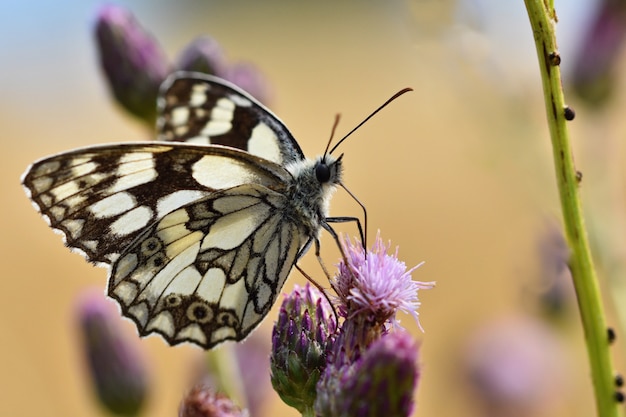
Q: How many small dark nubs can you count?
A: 6